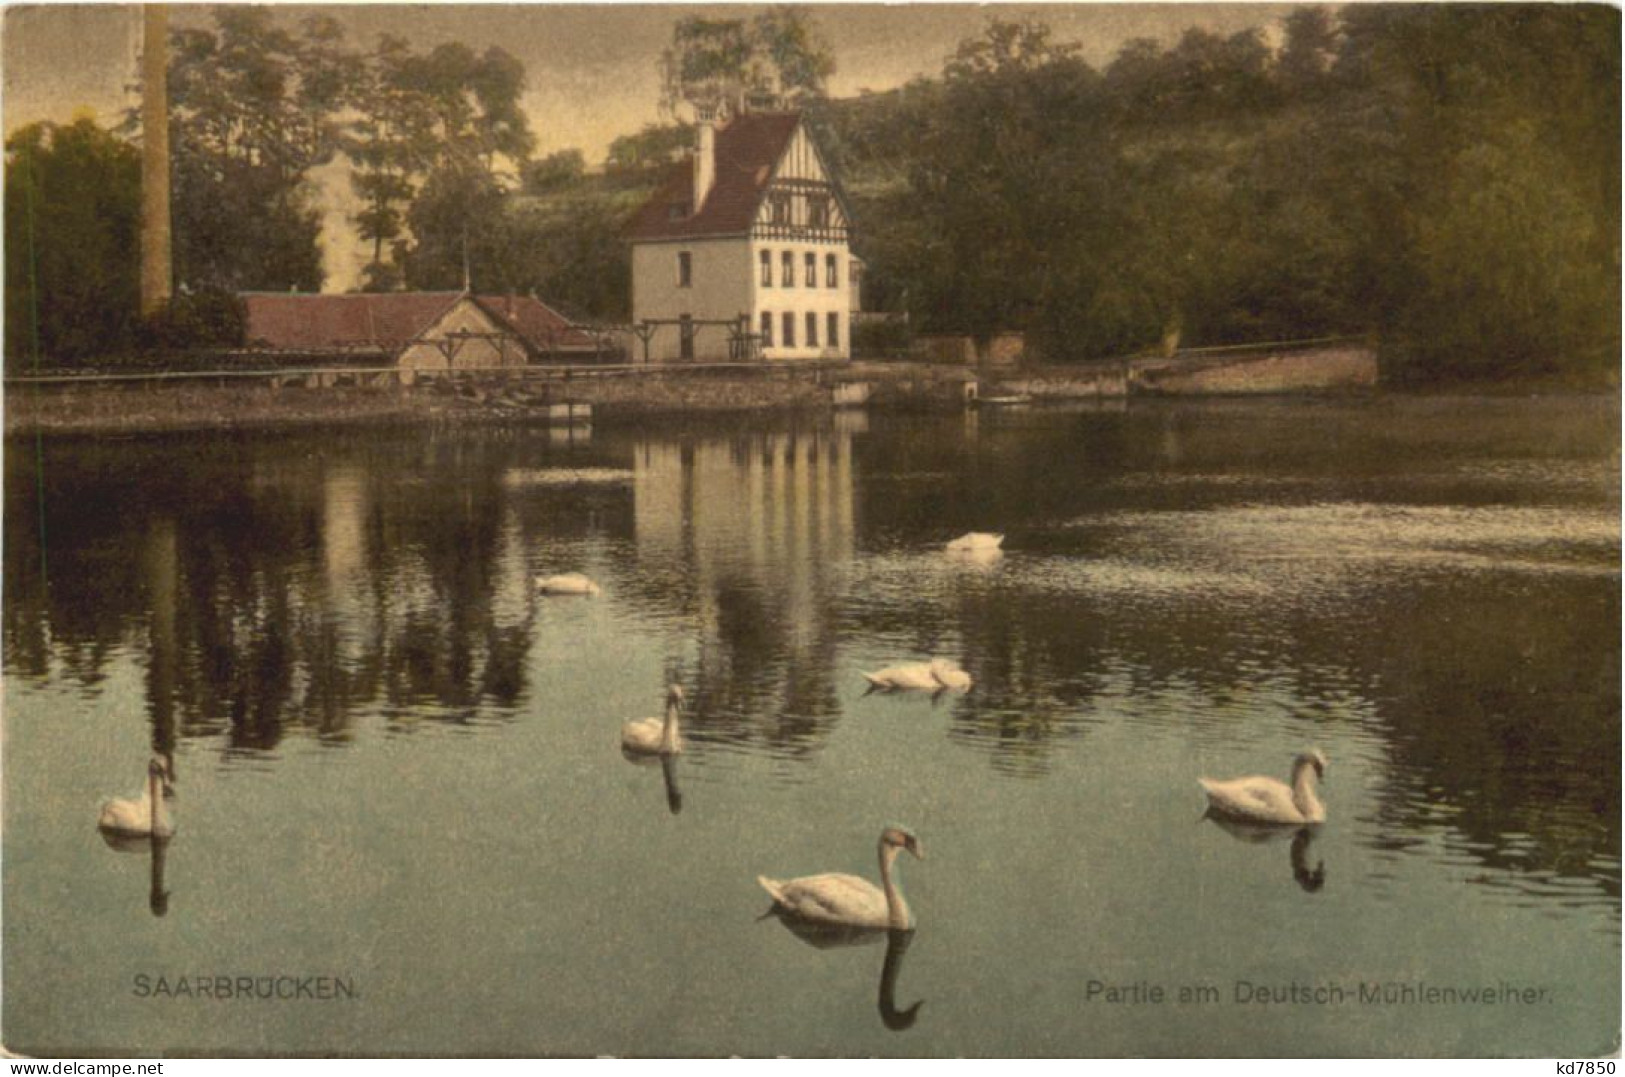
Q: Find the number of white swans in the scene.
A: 7